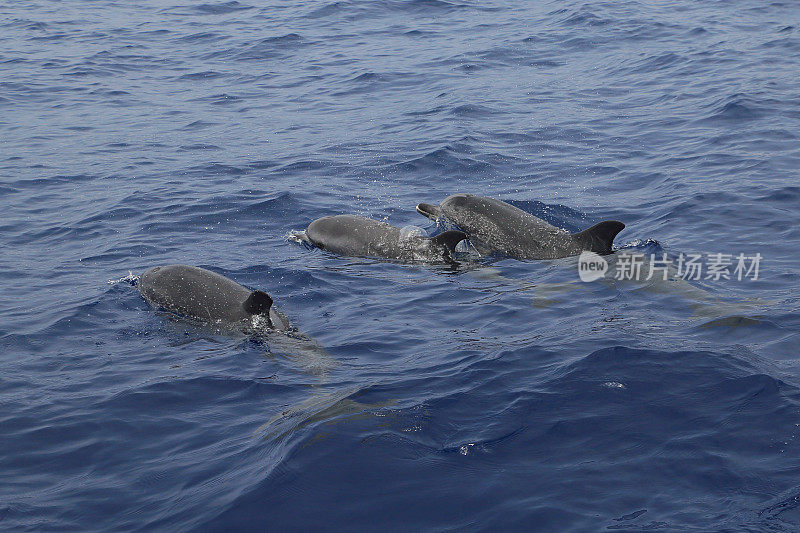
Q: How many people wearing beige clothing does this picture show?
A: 0